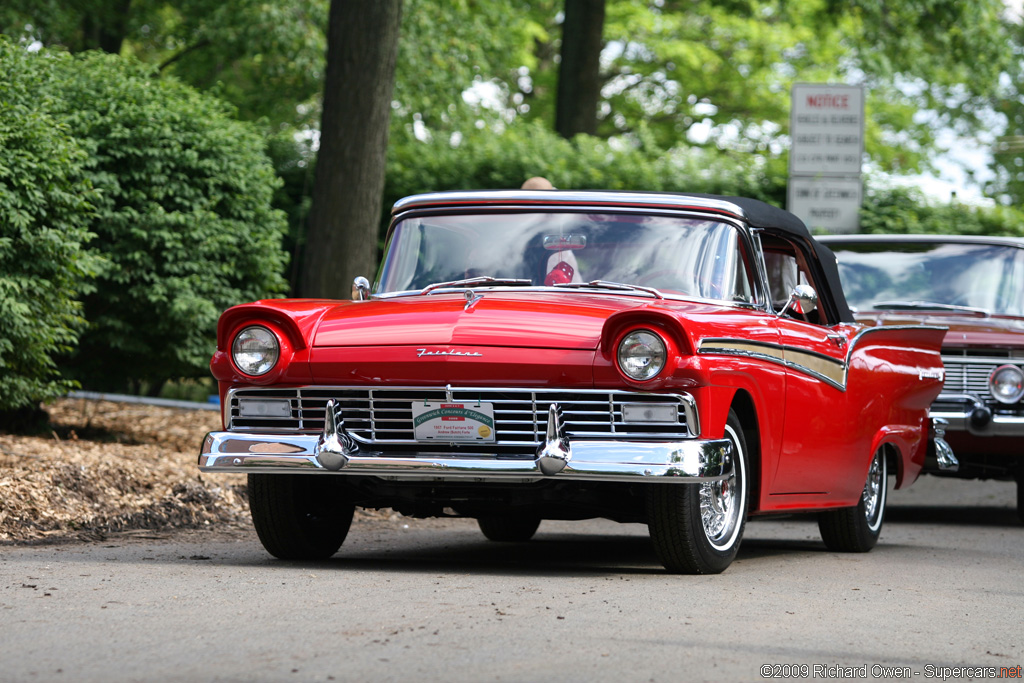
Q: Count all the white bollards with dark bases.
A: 0